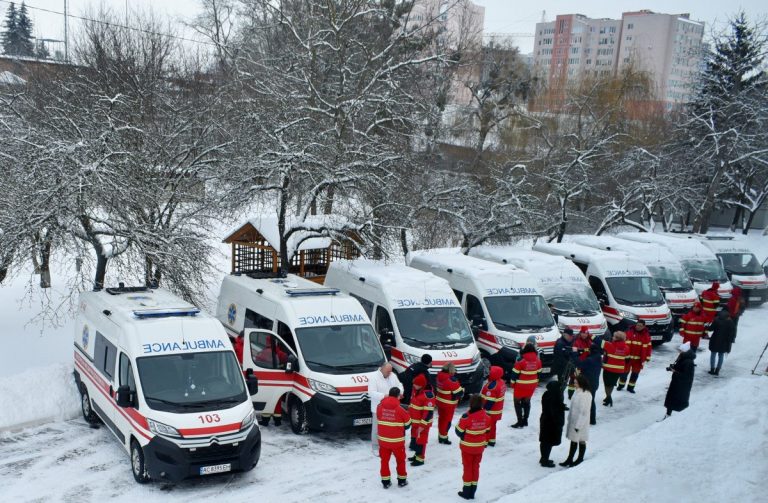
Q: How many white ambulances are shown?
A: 9